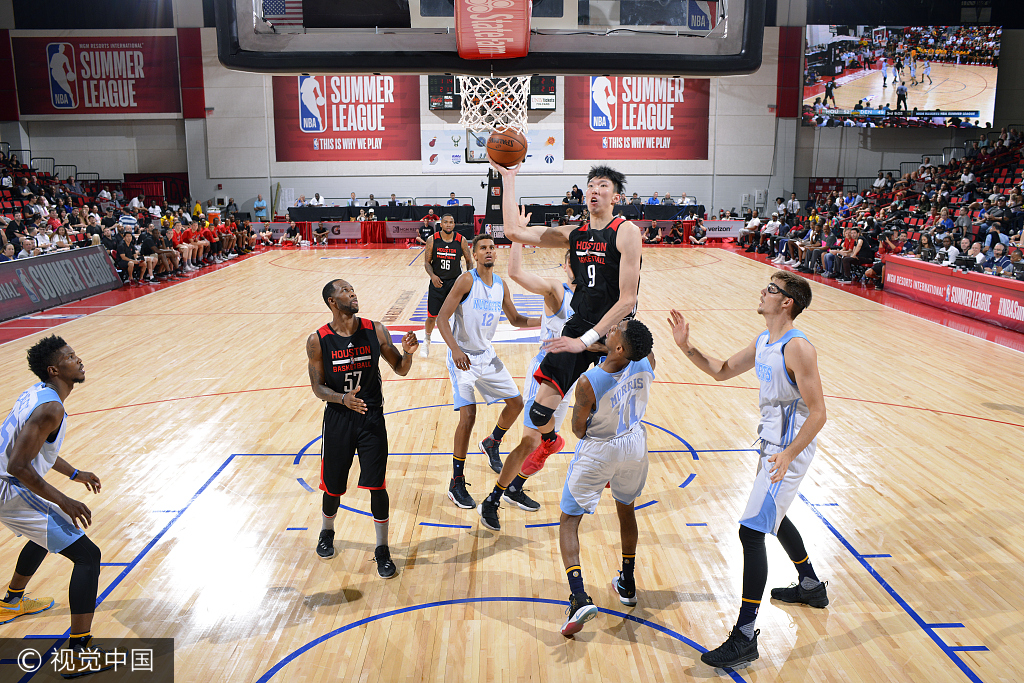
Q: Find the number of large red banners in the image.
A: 3